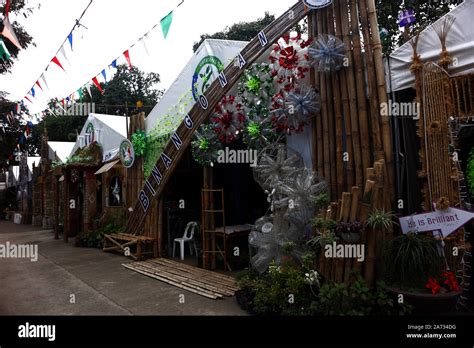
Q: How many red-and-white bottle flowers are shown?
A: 3